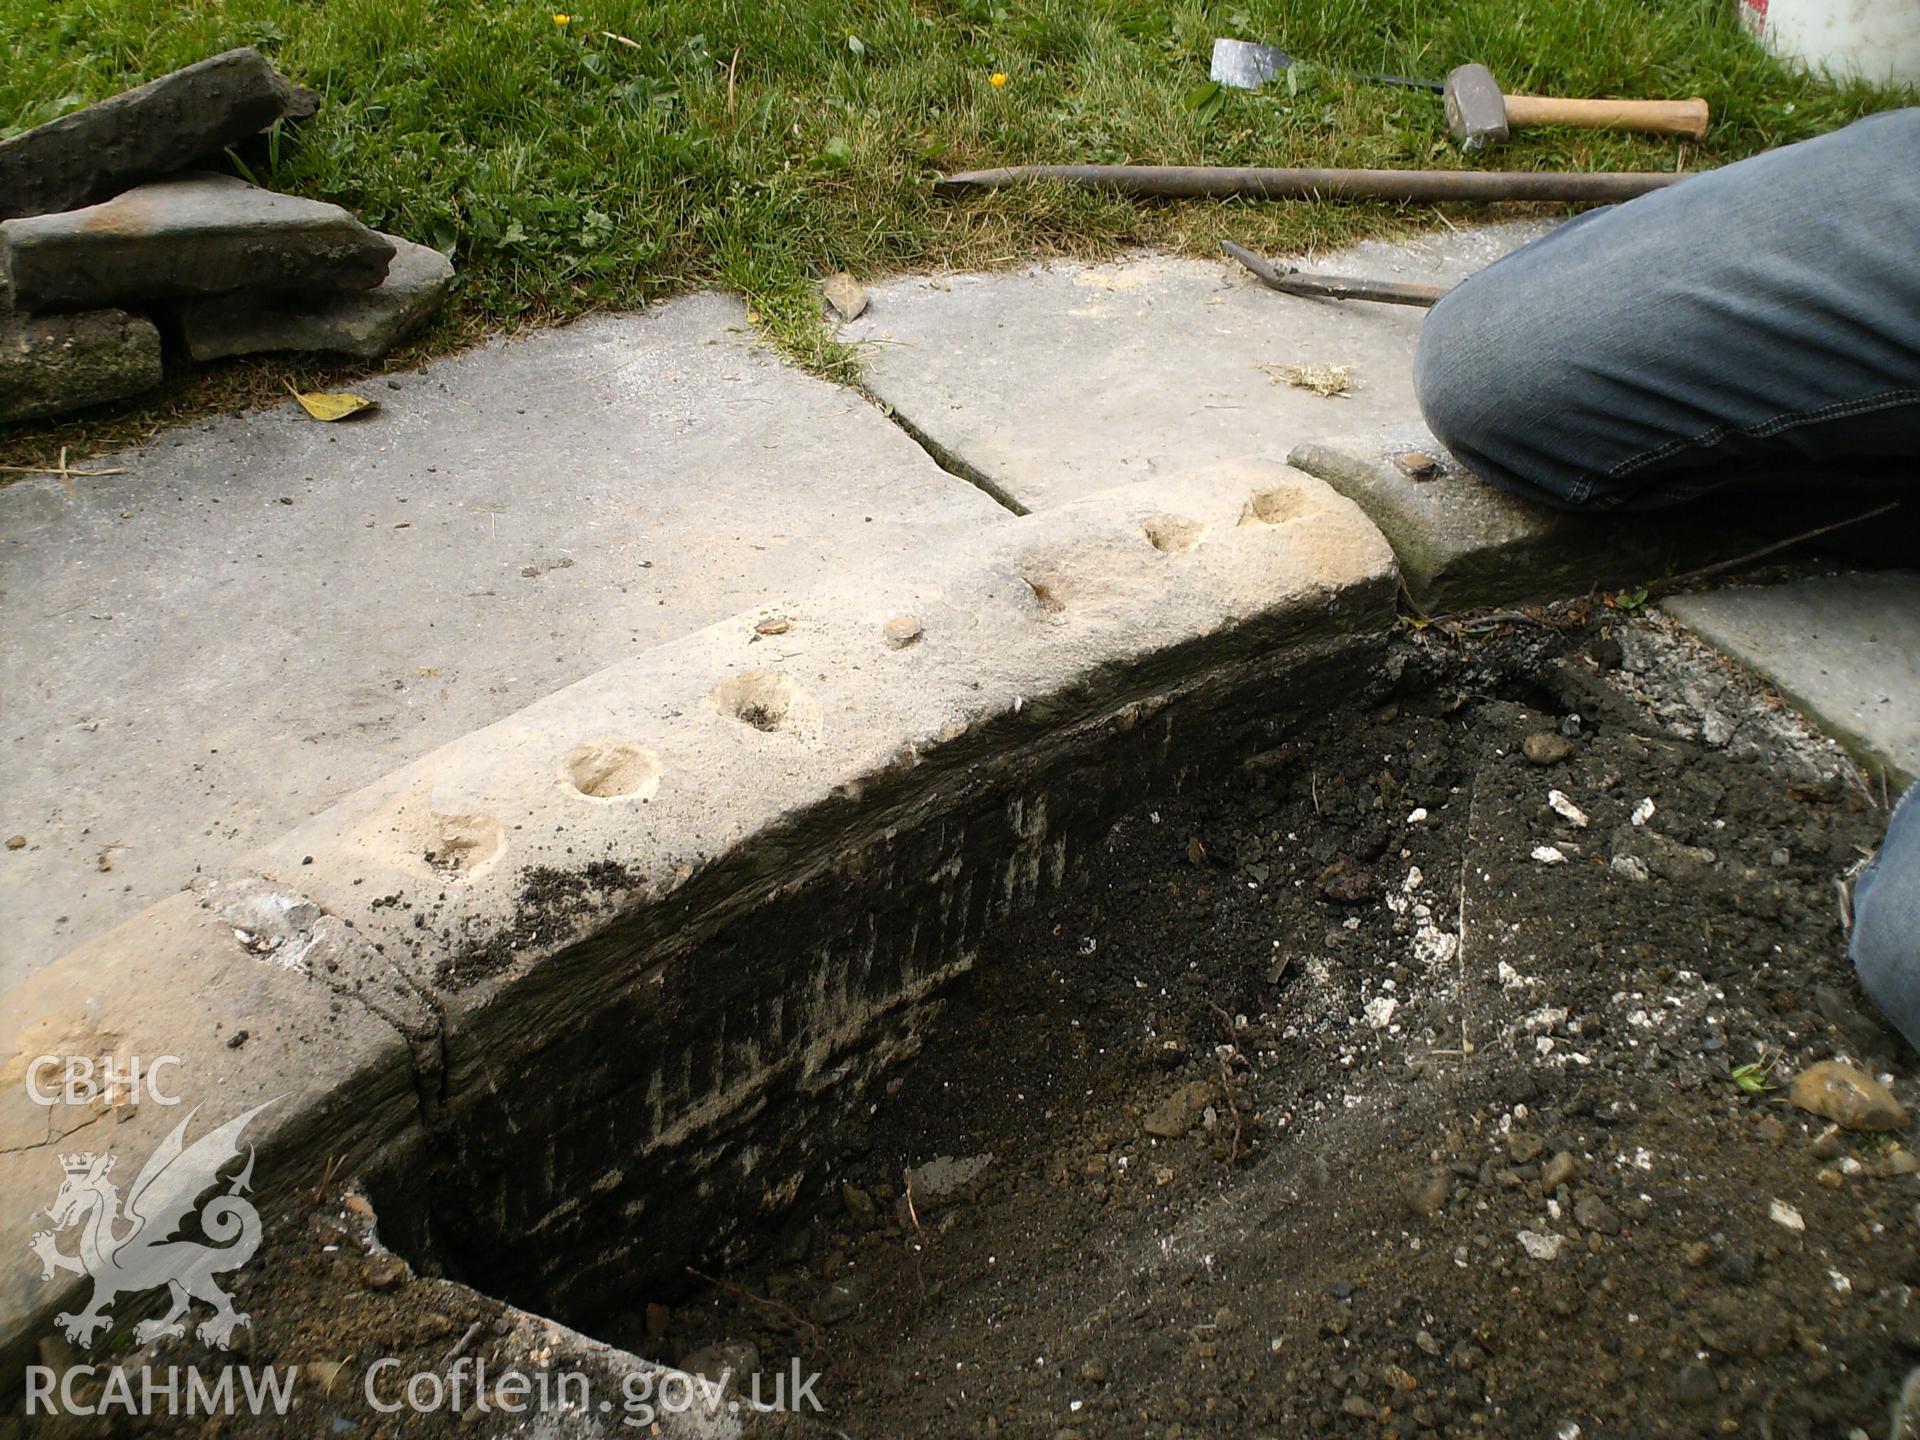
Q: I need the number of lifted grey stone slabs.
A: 4